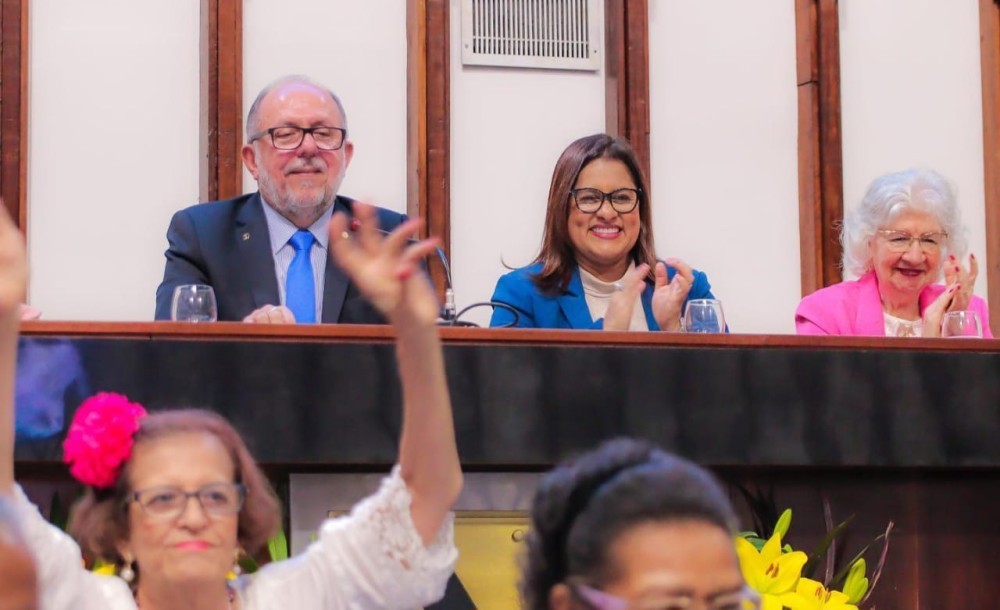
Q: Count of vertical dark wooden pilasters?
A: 6